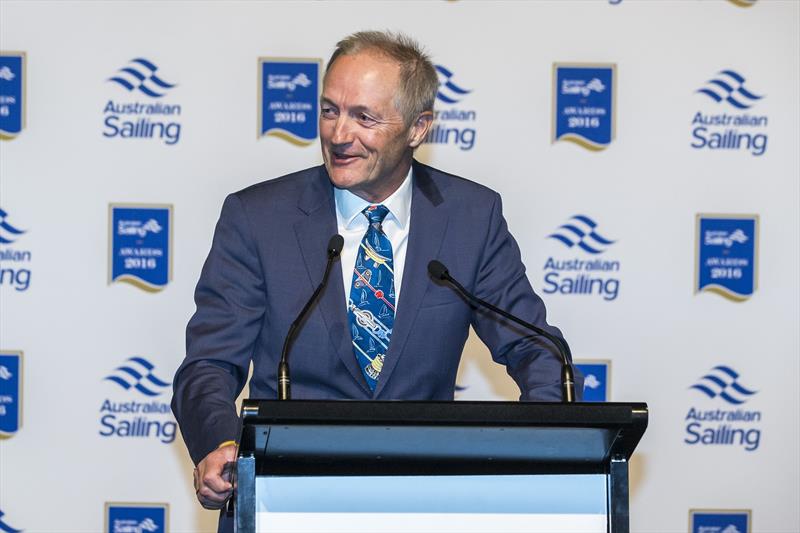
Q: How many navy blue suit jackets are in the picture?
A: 1